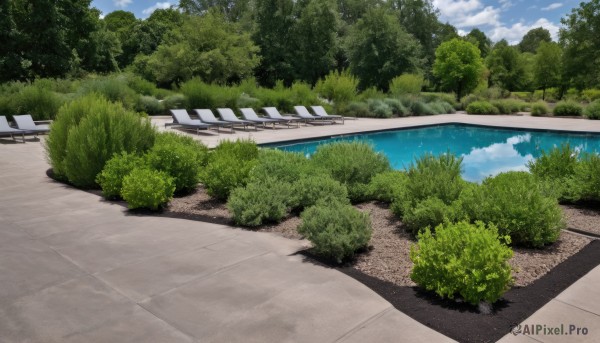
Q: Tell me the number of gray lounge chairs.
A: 9